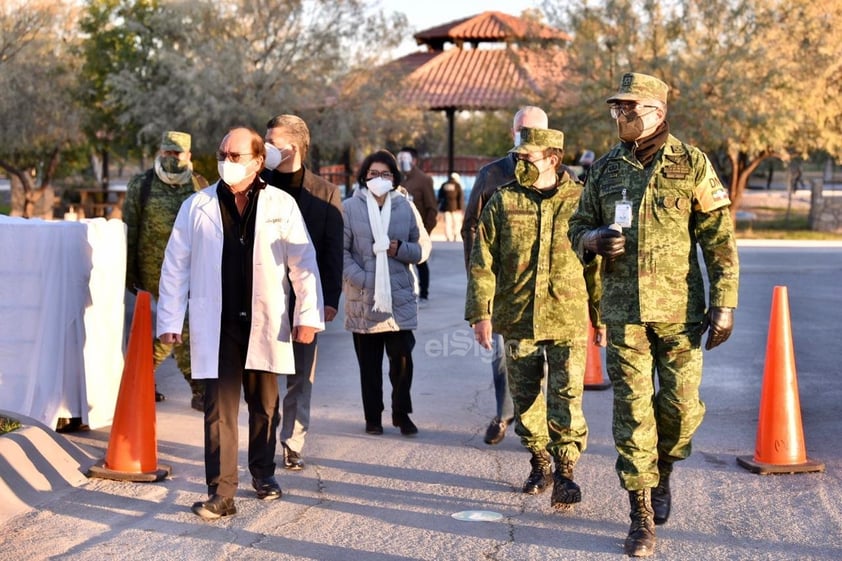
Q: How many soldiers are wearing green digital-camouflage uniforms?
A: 3